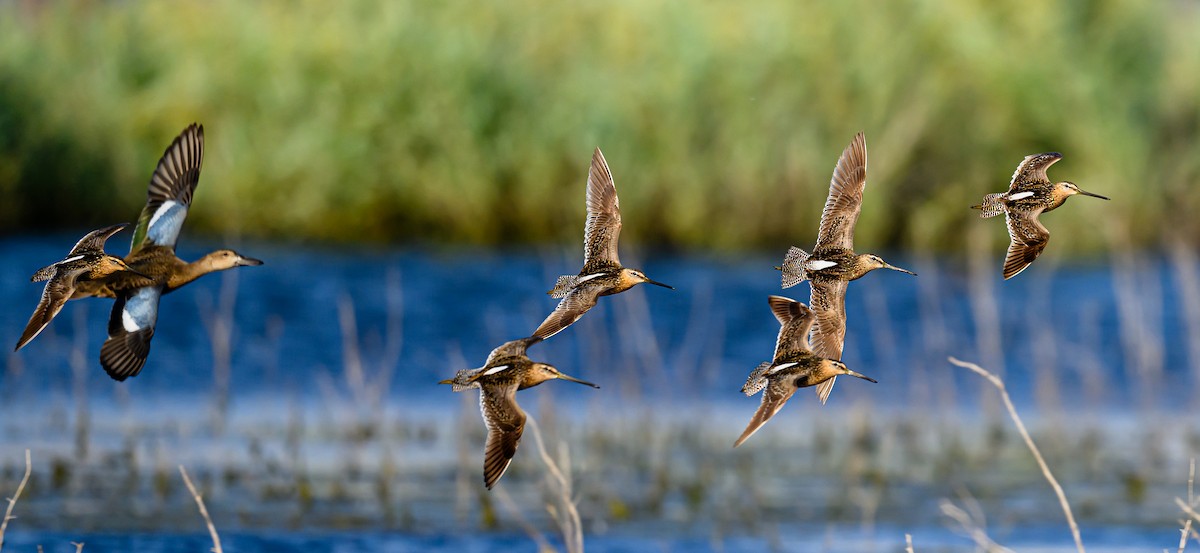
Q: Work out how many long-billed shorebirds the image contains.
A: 6